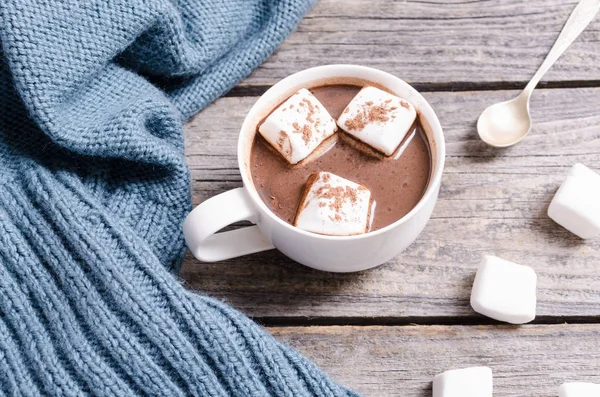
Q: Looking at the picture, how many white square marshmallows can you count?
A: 7